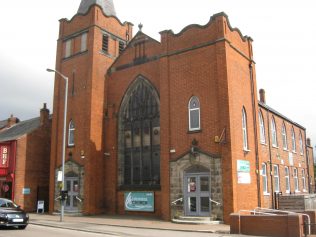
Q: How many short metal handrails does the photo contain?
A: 4